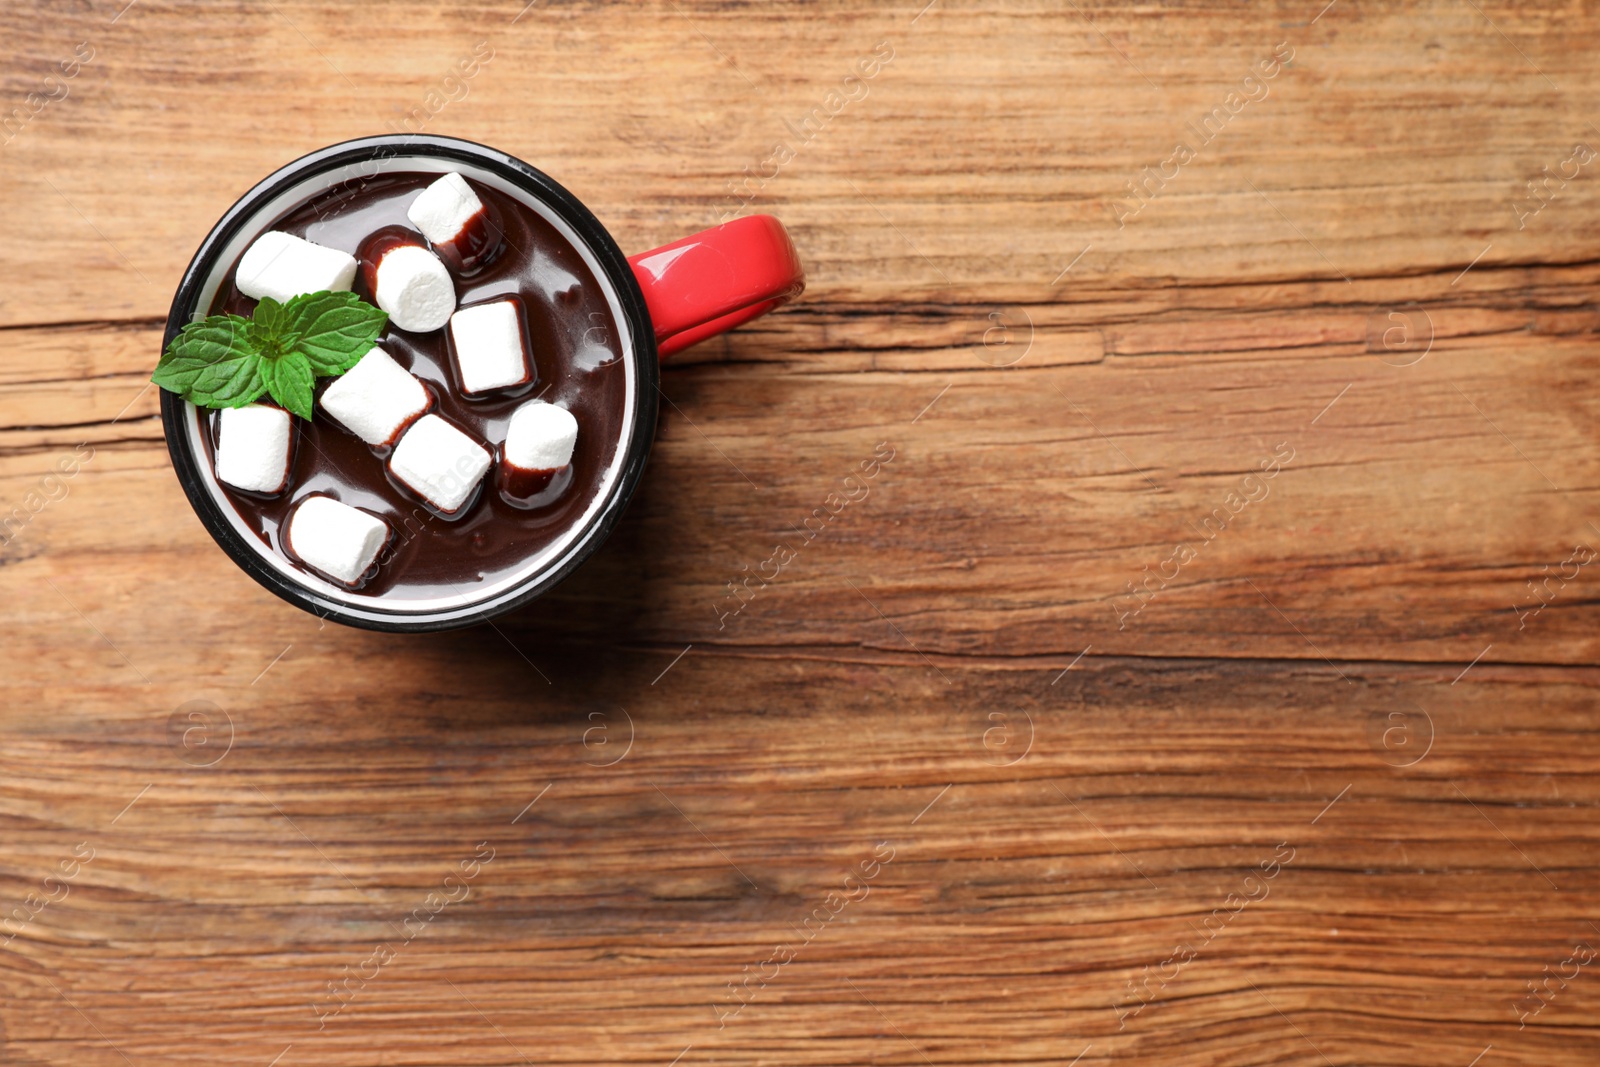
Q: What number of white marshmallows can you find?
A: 9